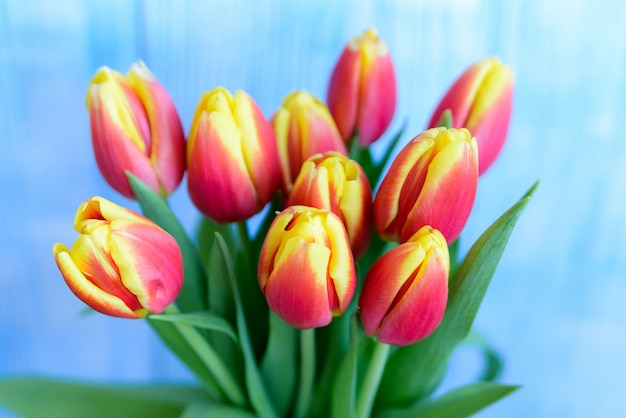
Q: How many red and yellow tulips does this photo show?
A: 10